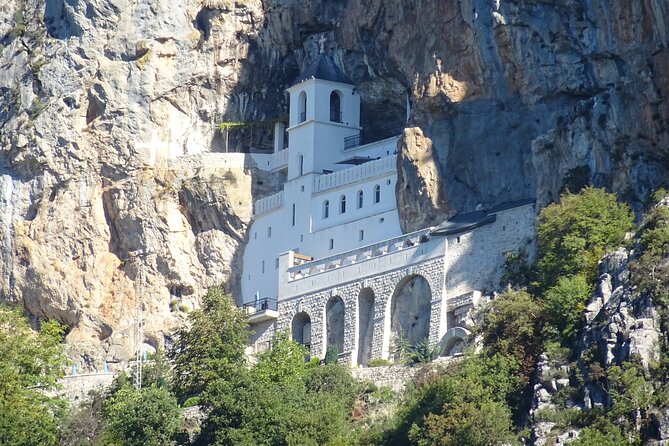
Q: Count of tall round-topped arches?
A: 4